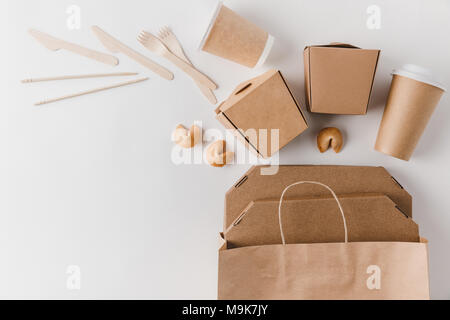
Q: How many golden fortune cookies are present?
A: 3